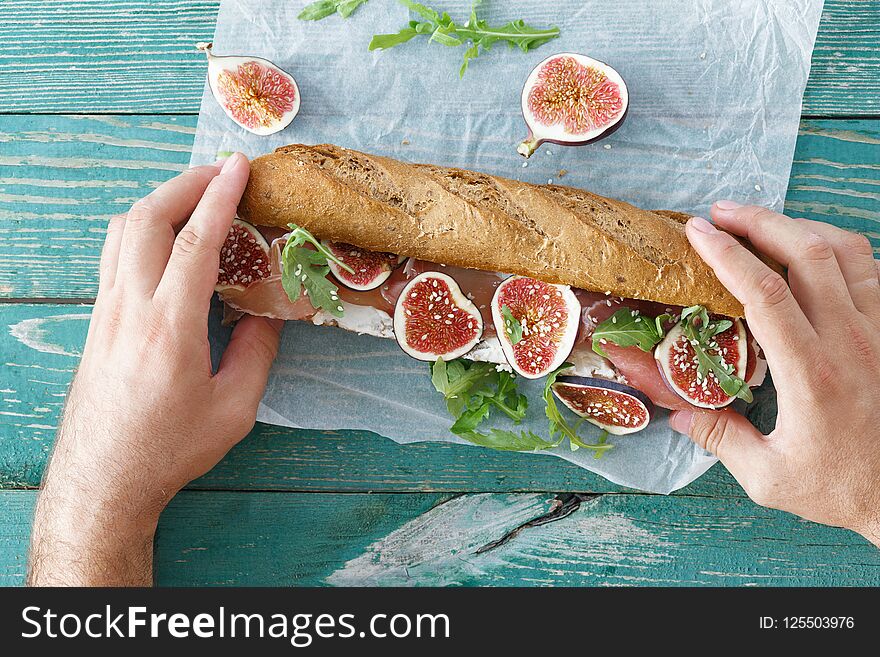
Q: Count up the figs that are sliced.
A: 8